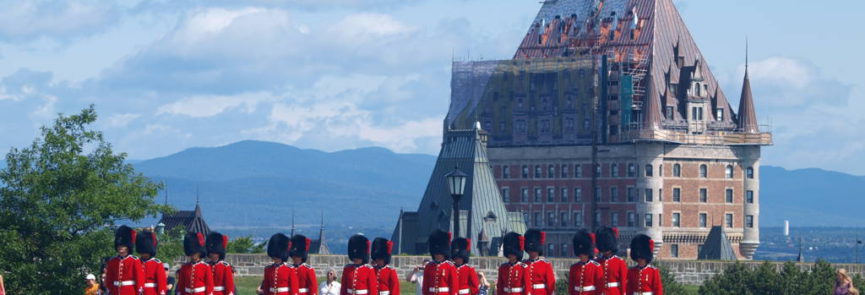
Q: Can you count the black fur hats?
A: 15